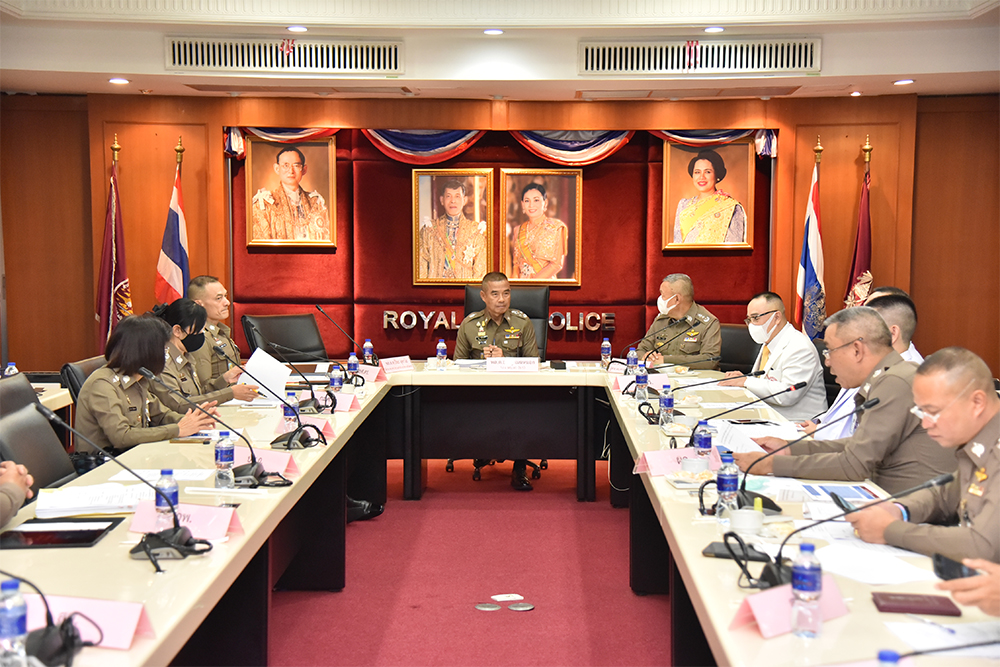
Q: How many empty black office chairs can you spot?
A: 3